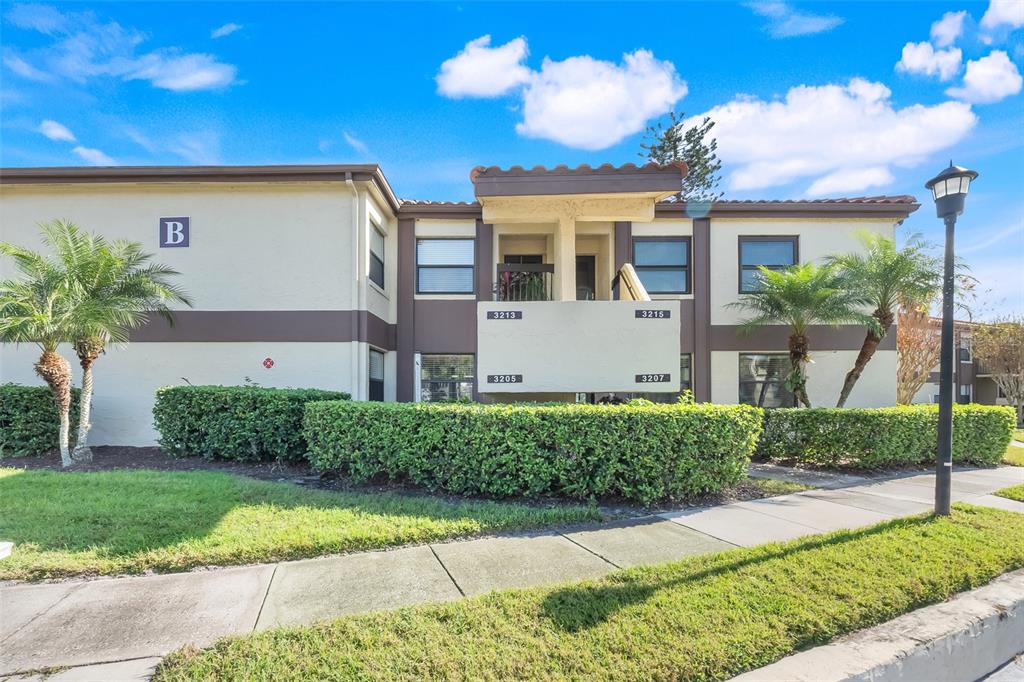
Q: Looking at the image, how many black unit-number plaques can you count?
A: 4